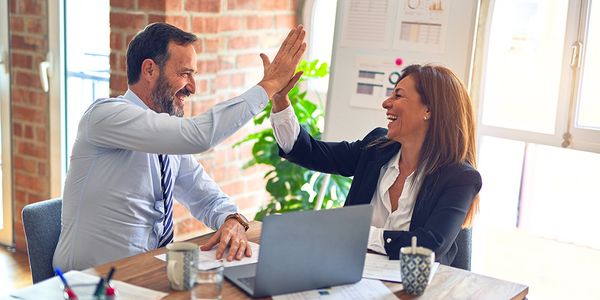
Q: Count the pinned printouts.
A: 3